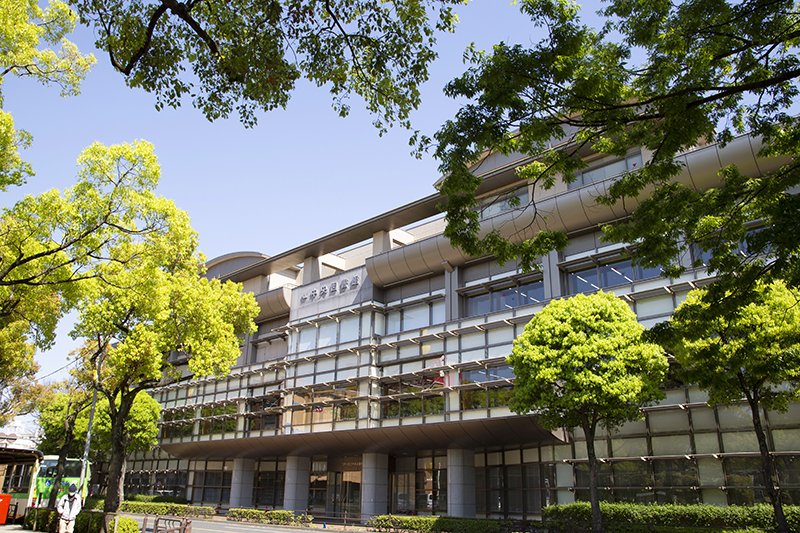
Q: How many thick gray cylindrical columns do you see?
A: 4